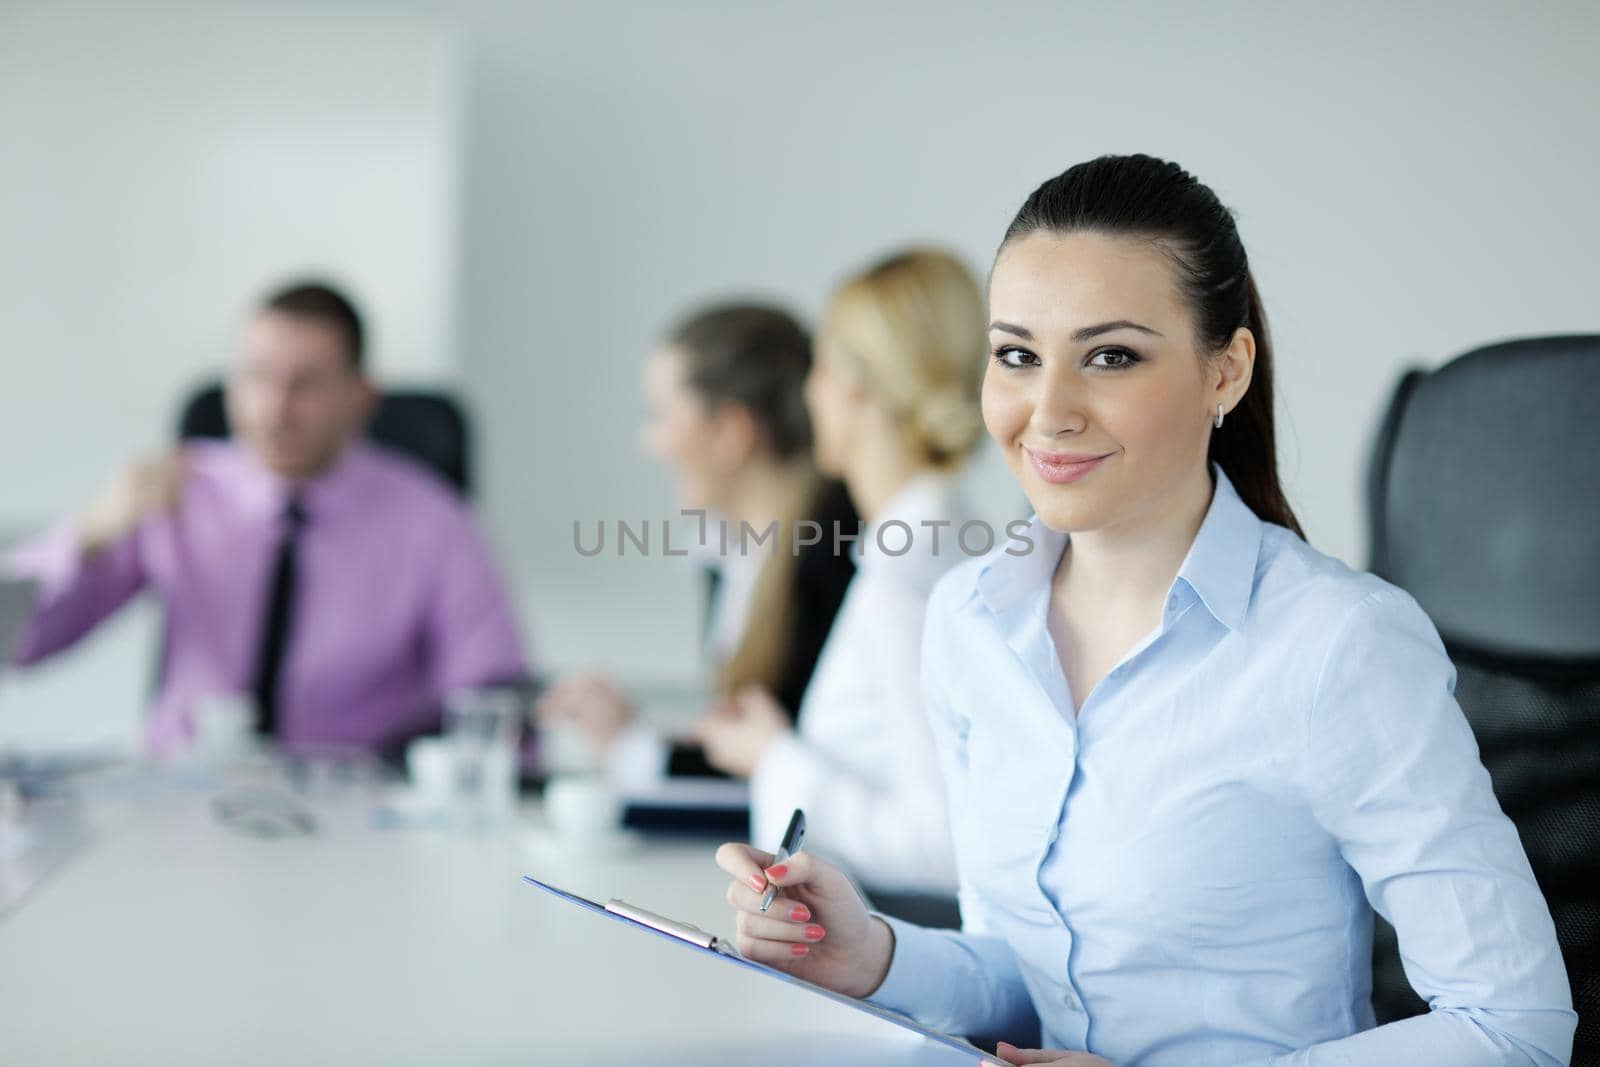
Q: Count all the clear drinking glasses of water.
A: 1